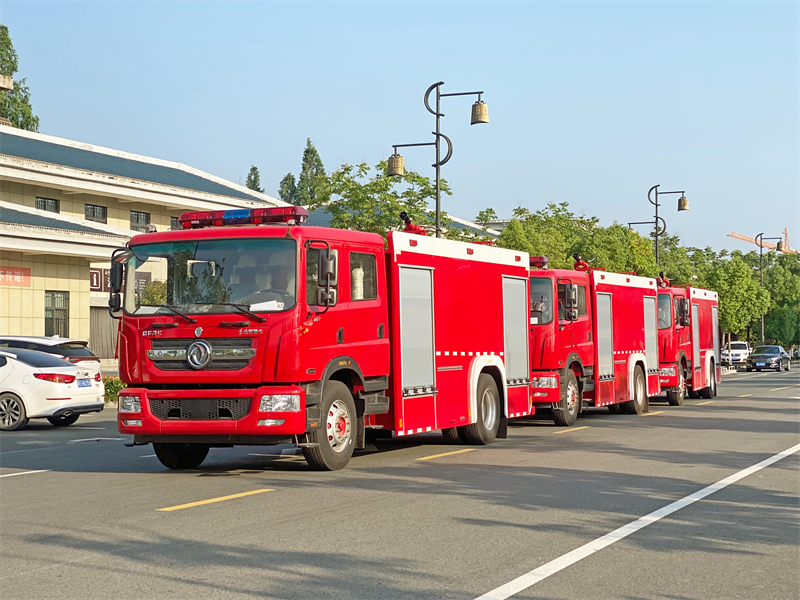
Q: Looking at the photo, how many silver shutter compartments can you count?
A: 6